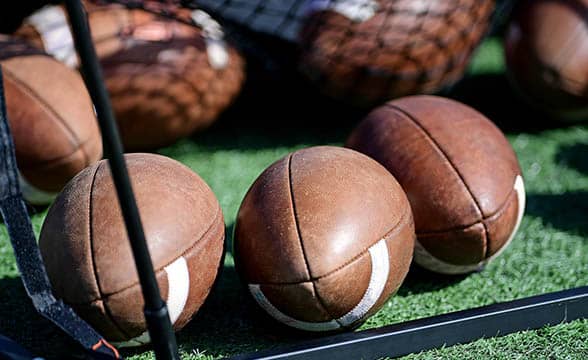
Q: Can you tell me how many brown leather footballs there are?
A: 7